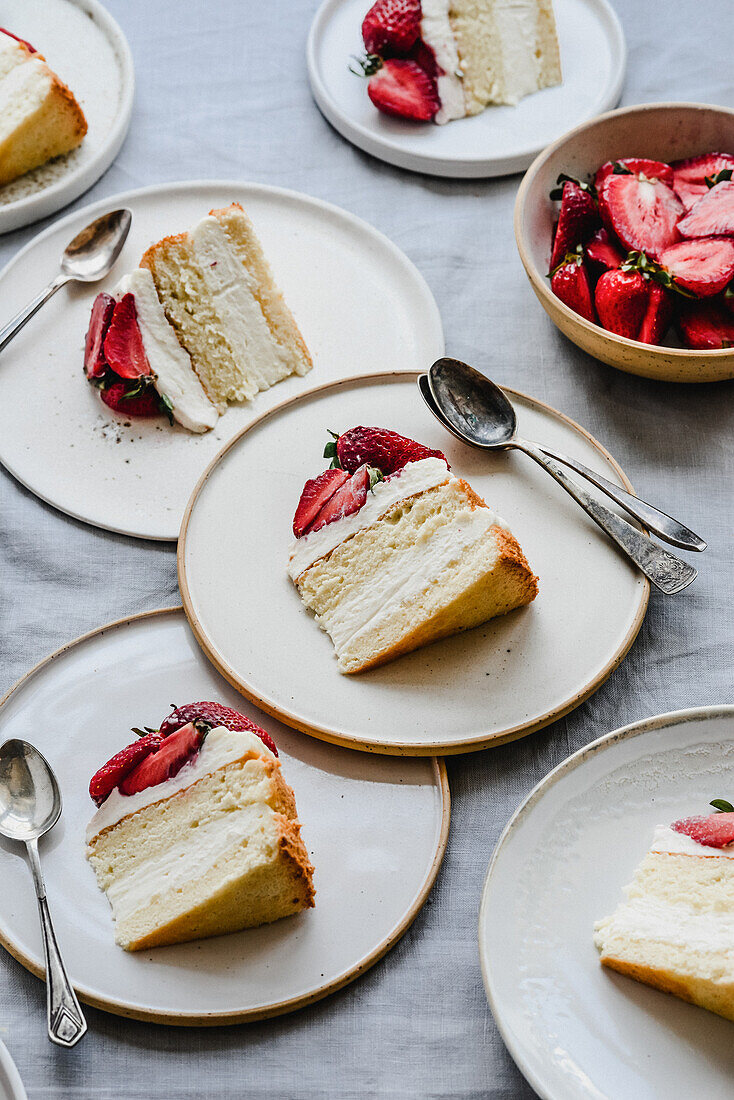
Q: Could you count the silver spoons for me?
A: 4